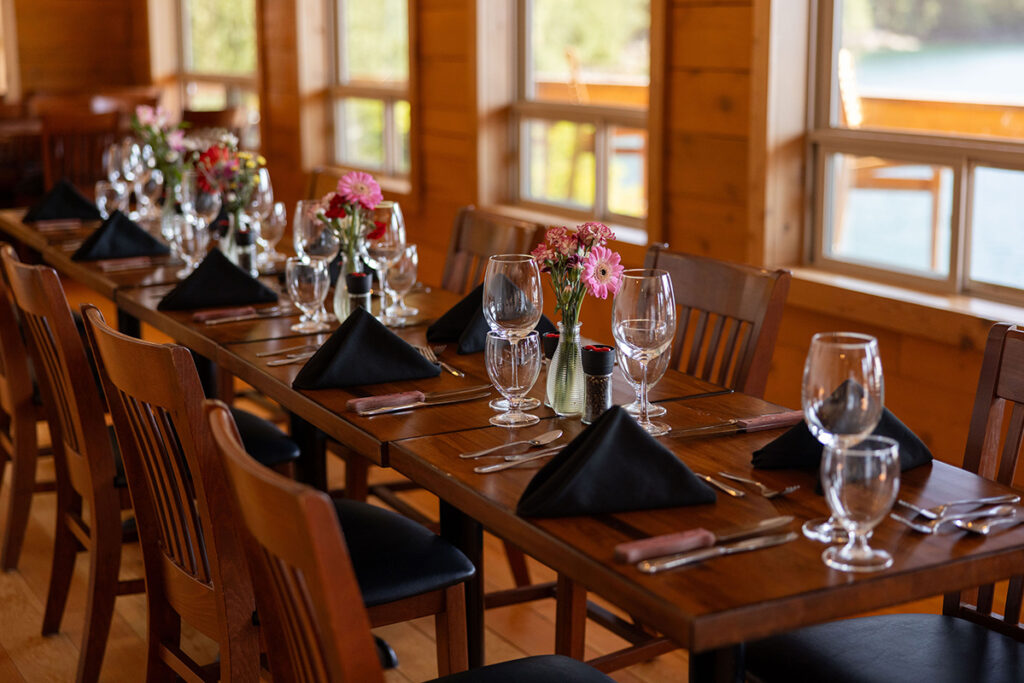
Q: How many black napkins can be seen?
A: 7